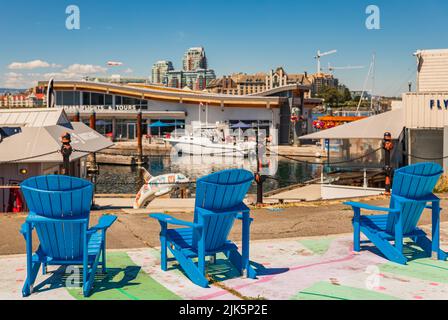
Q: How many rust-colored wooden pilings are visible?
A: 3